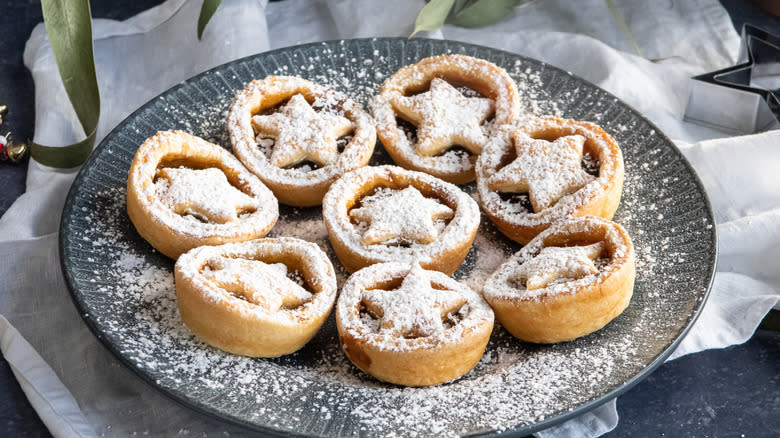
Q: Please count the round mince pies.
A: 8